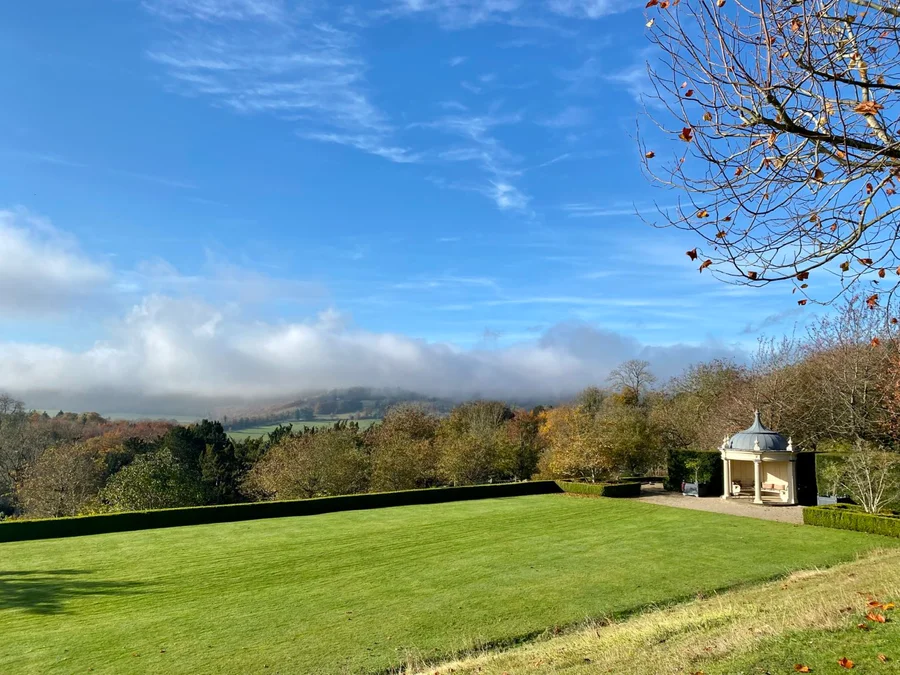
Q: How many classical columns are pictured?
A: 3